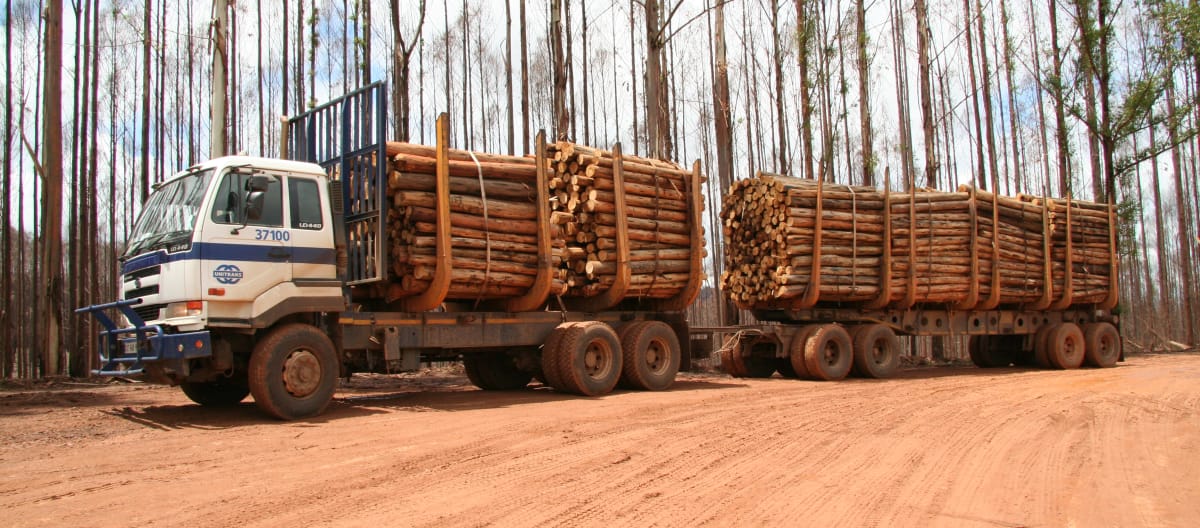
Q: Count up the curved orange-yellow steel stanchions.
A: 12